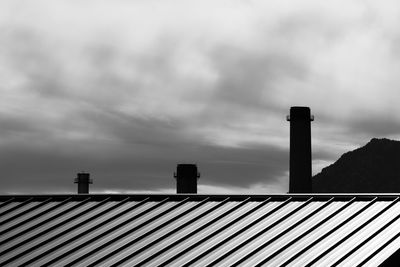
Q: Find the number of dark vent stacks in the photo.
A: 3